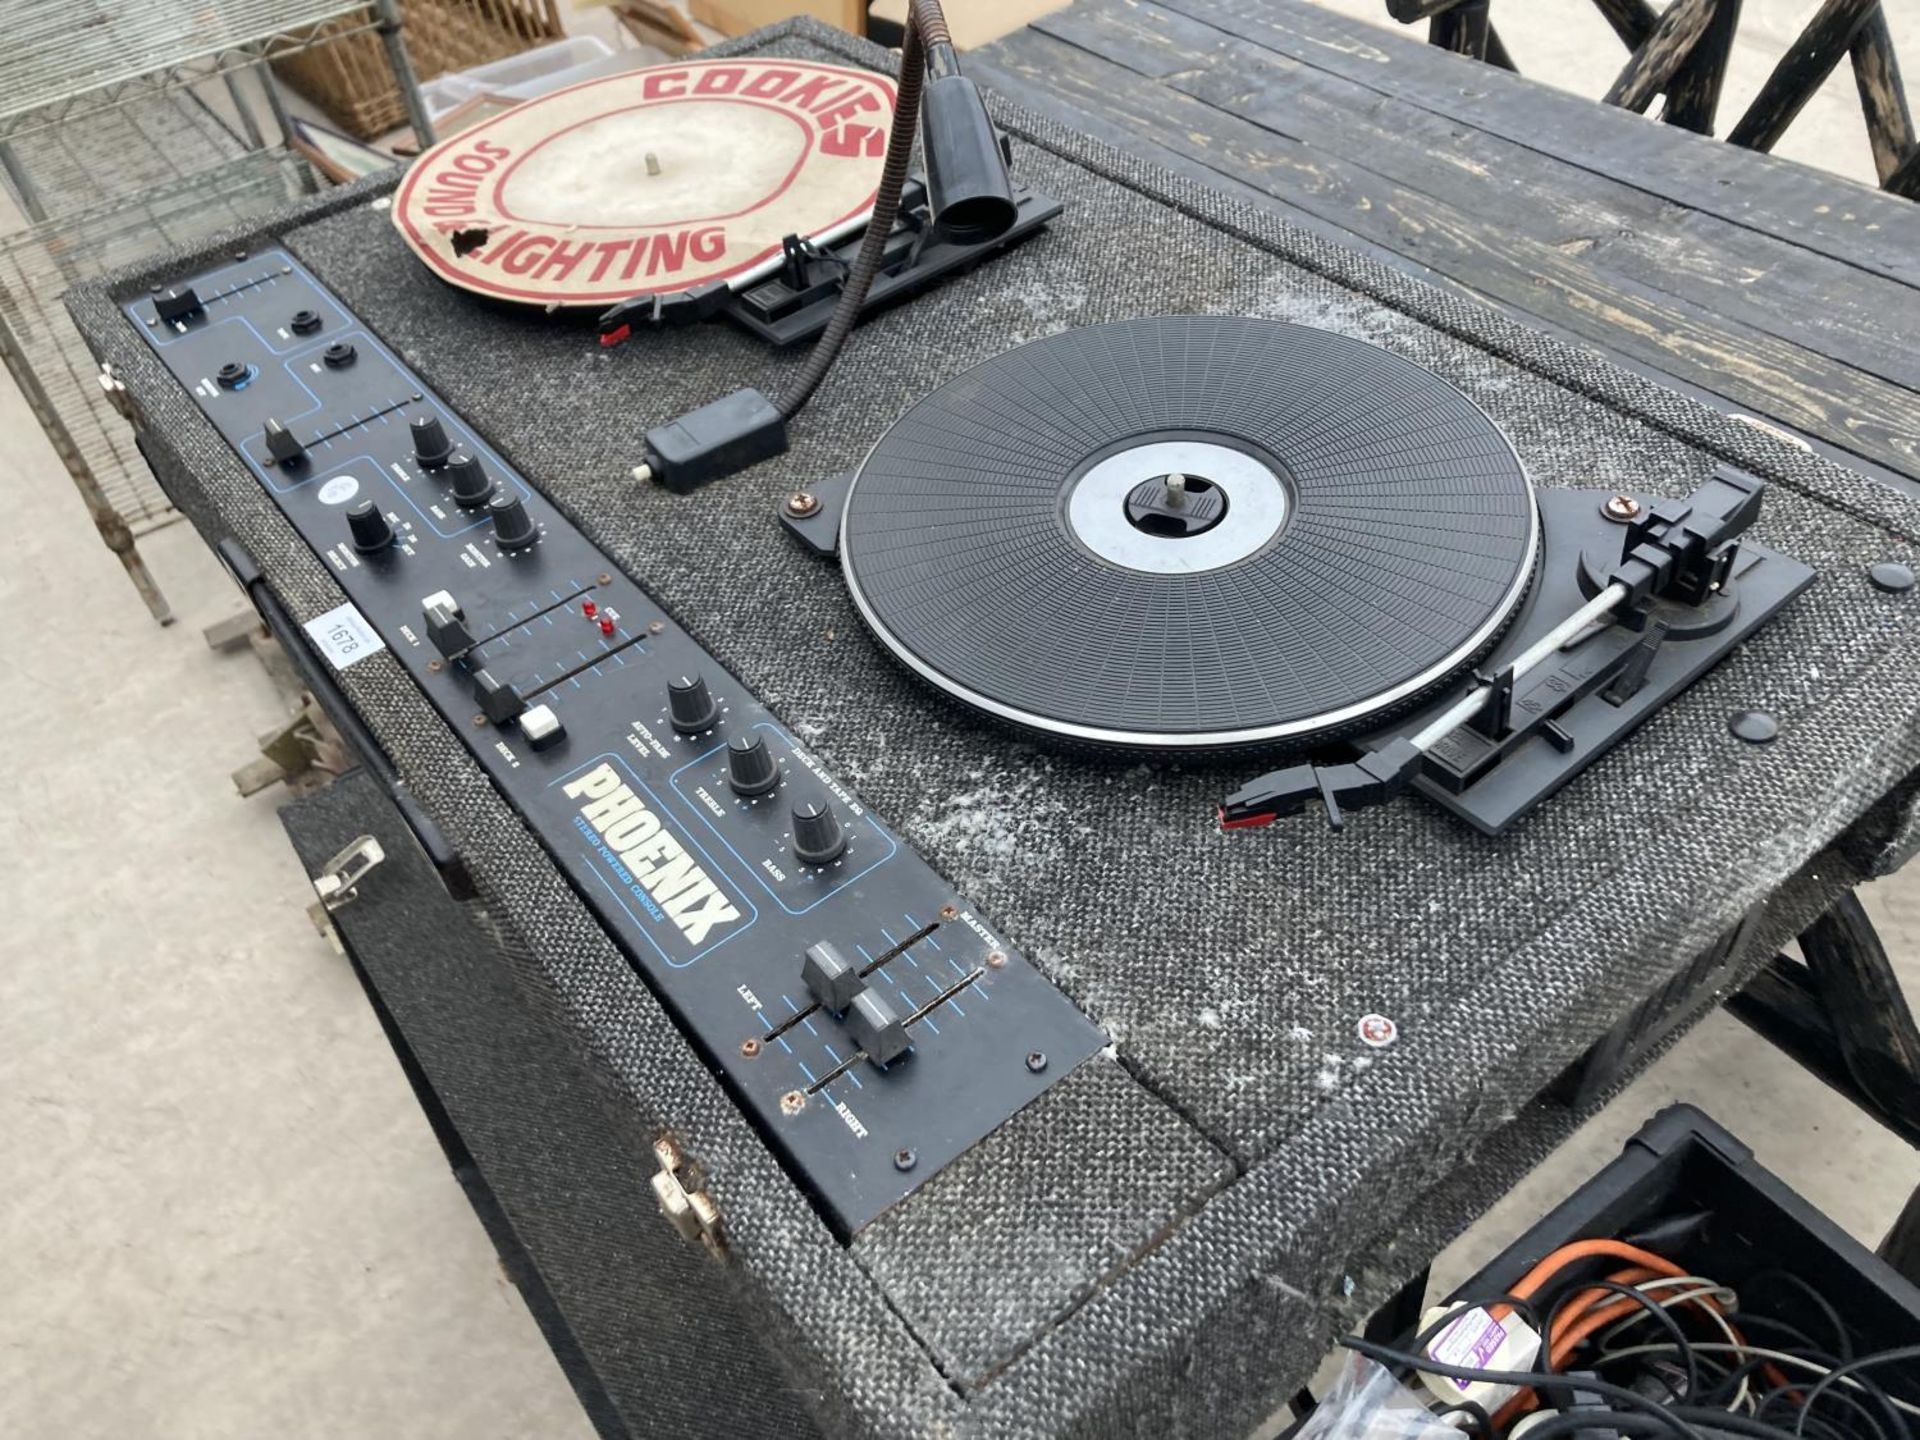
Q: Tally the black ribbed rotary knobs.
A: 7